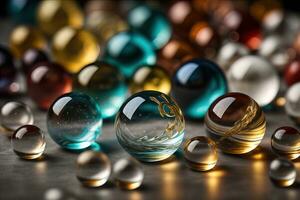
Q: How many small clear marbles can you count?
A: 7